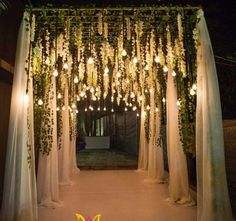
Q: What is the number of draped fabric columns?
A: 8